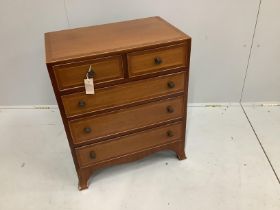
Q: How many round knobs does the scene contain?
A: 8